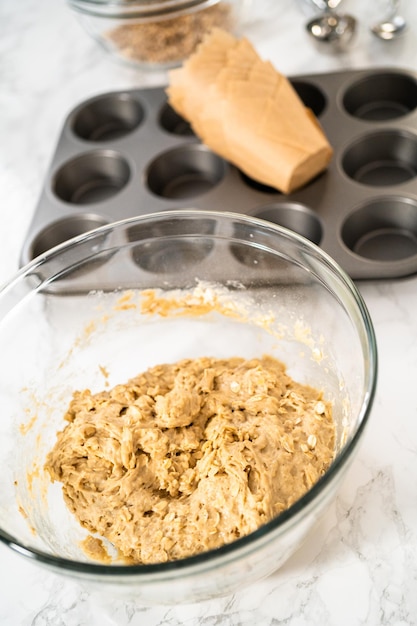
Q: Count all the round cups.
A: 12